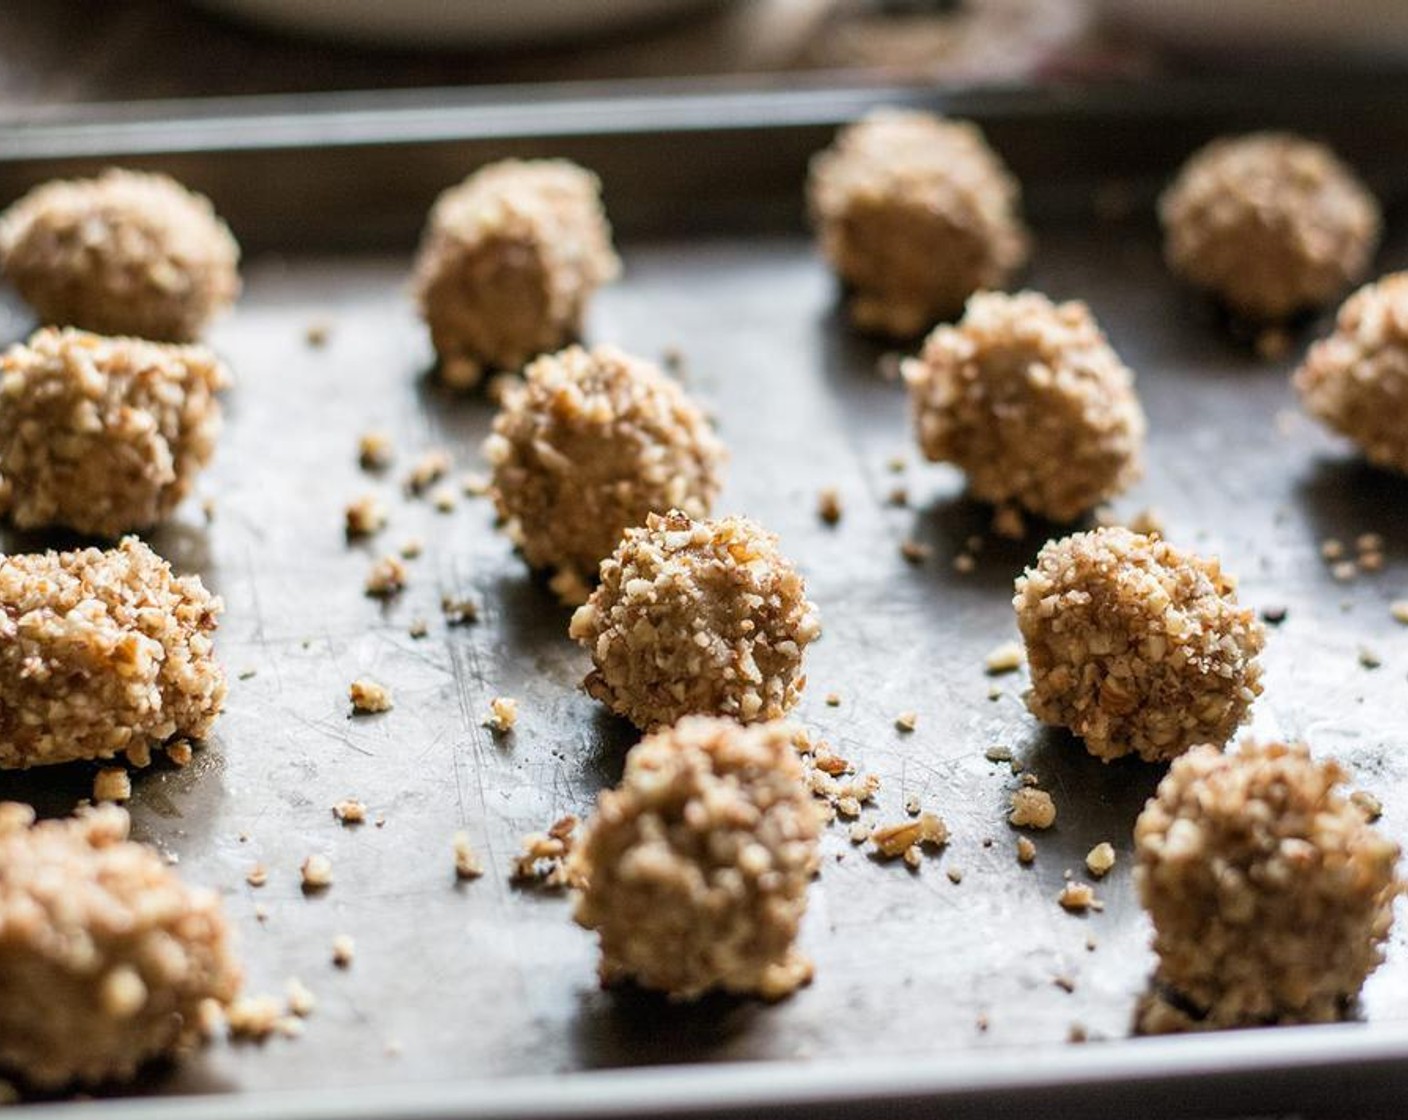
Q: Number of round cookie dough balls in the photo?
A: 14